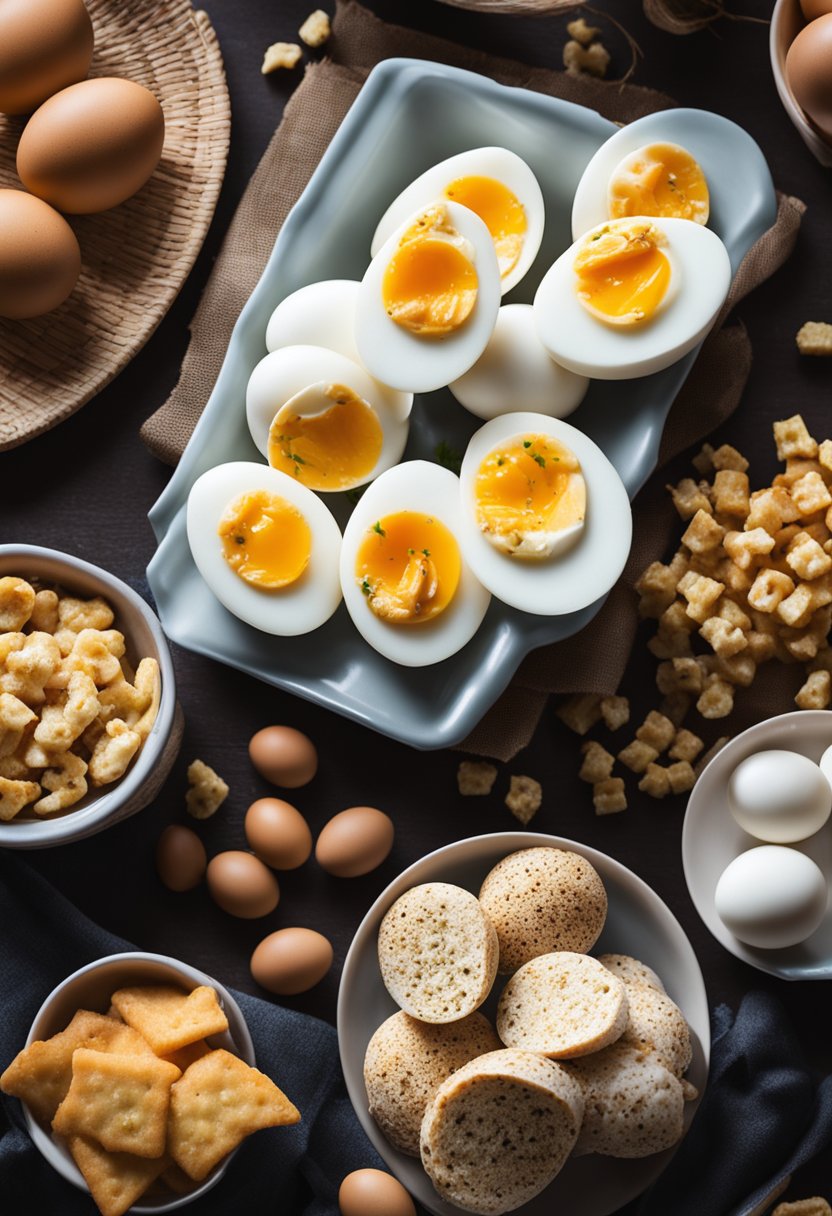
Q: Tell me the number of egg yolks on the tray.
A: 8